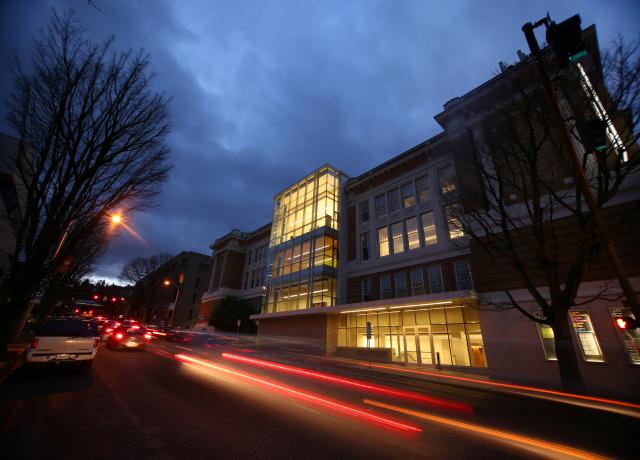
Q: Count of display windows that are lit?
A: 3